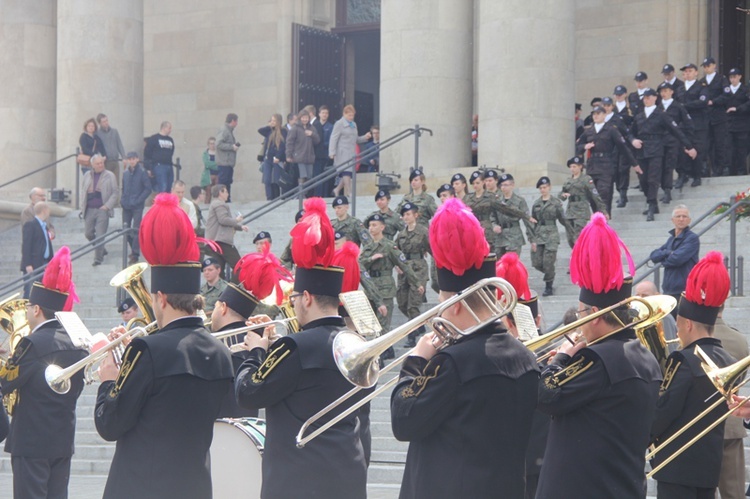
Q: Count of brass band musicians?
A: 9